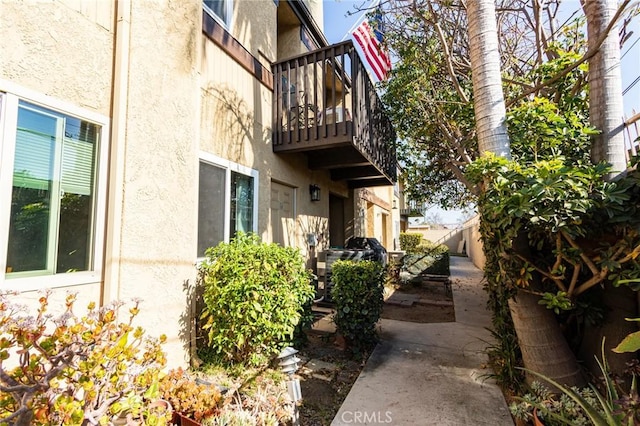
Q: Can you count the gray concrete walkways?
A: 1